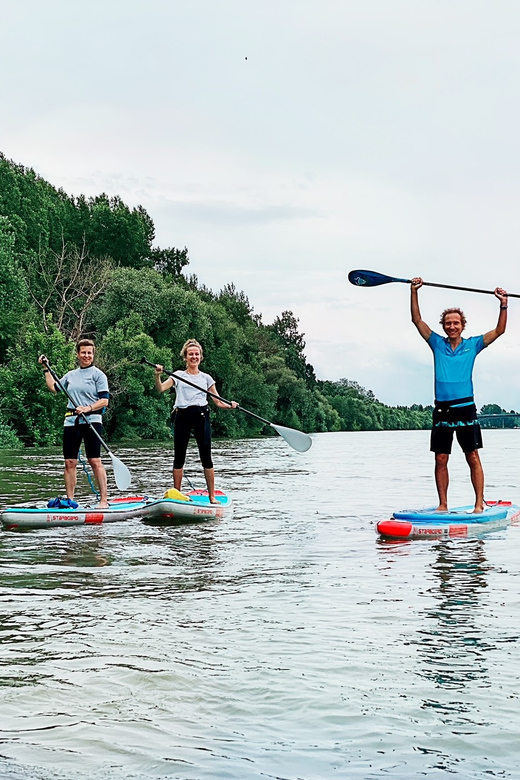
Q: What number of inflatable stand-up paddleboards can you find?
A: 3